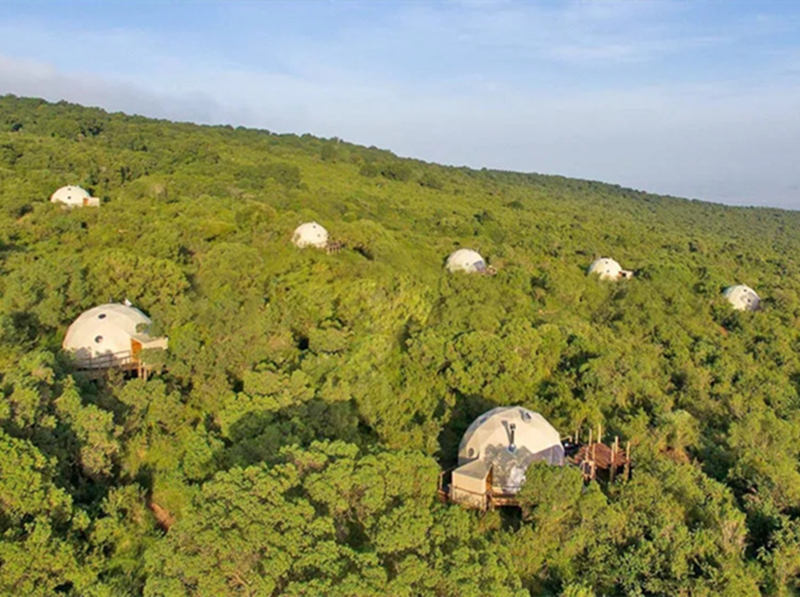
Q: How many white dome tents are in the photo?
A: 7